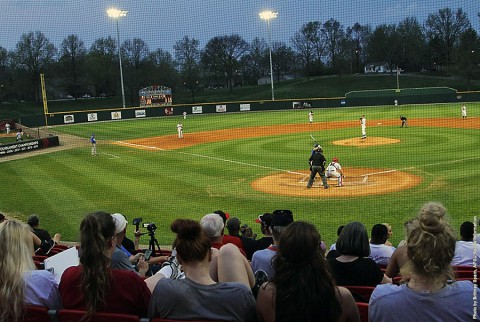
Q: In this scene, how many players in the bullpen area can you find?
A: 2